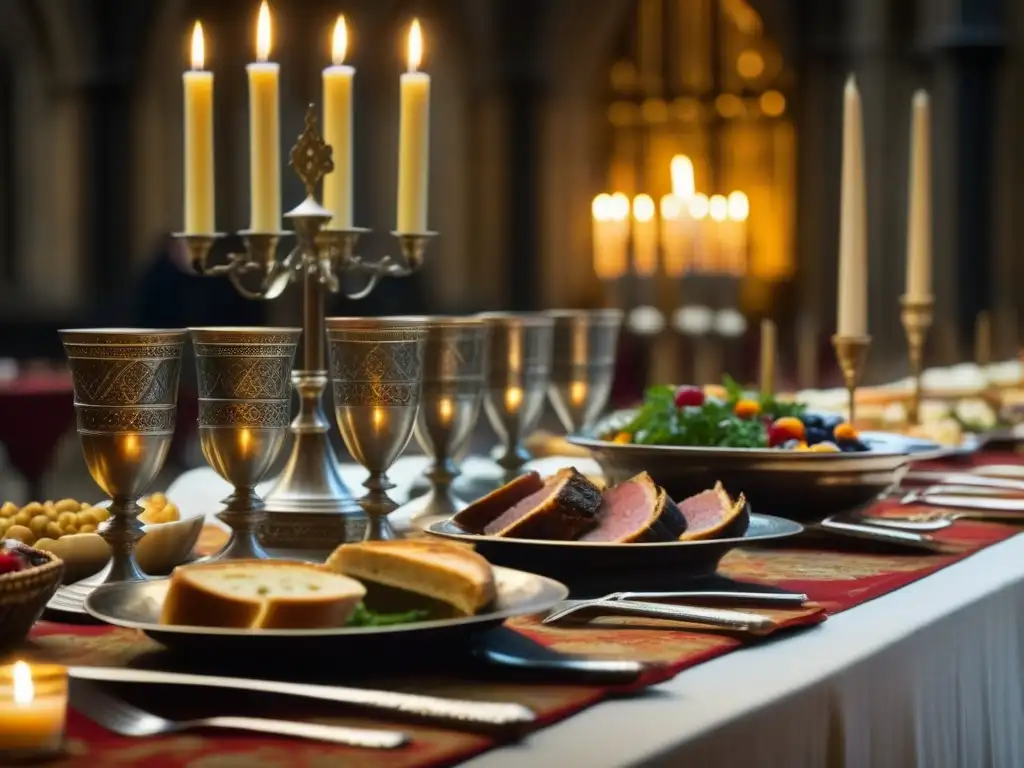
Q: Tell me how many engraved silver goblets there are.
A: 6